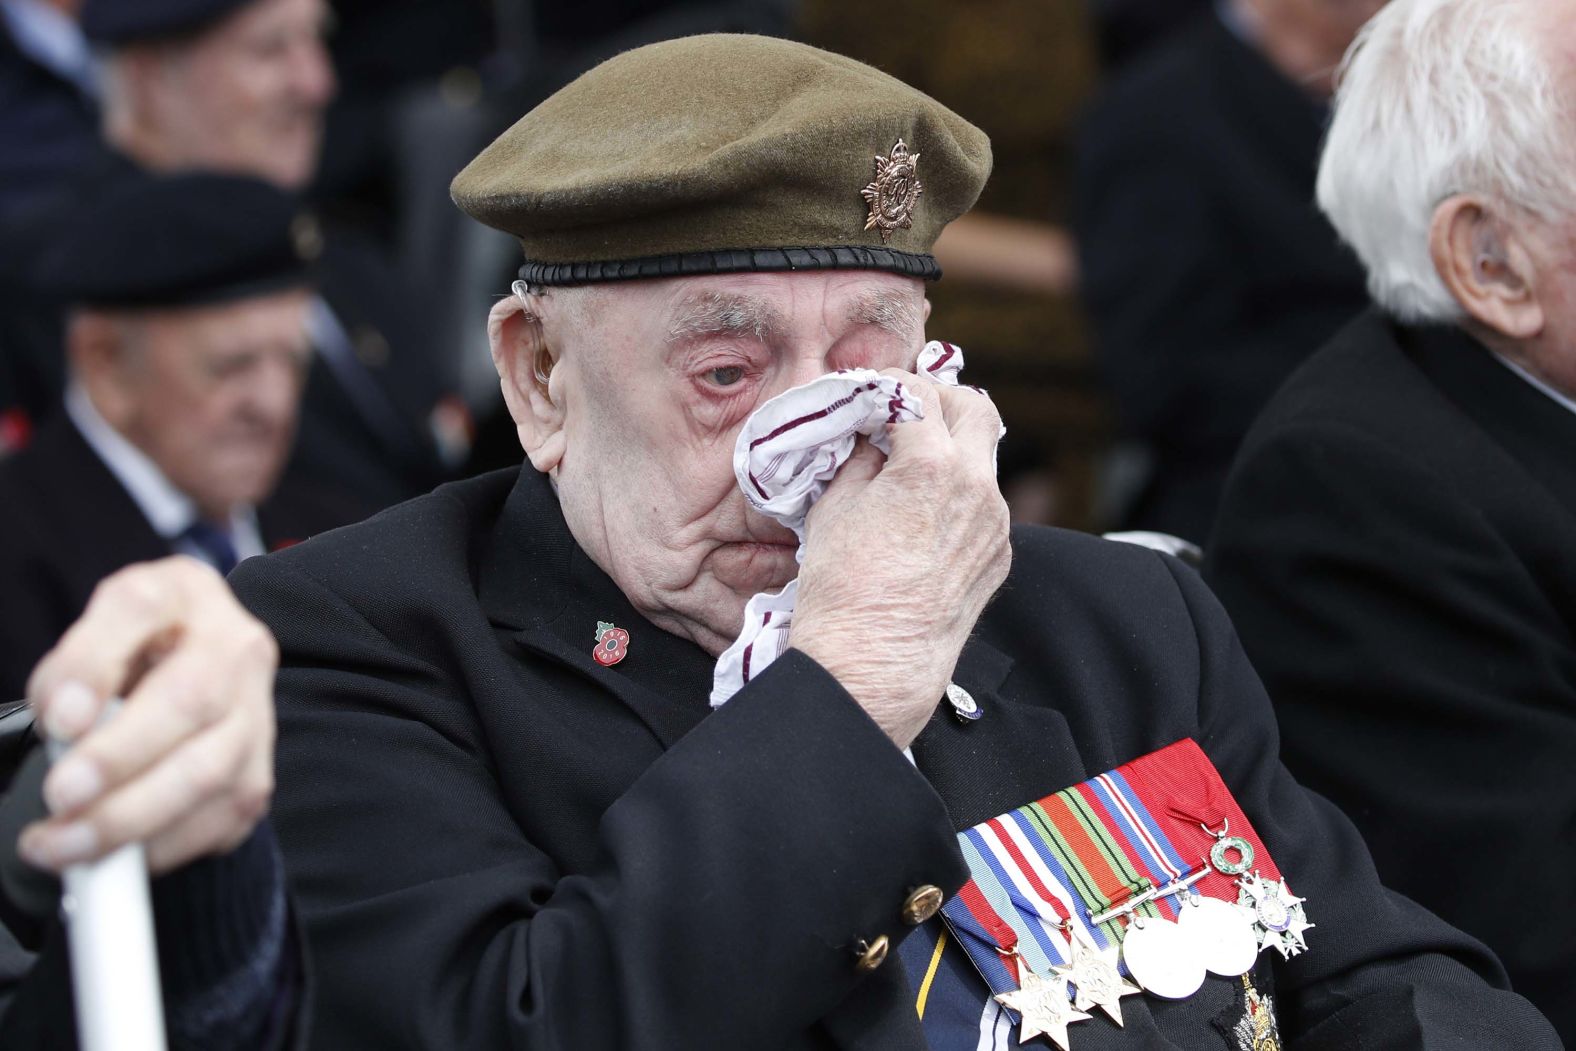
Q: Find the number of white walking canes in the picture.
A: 1